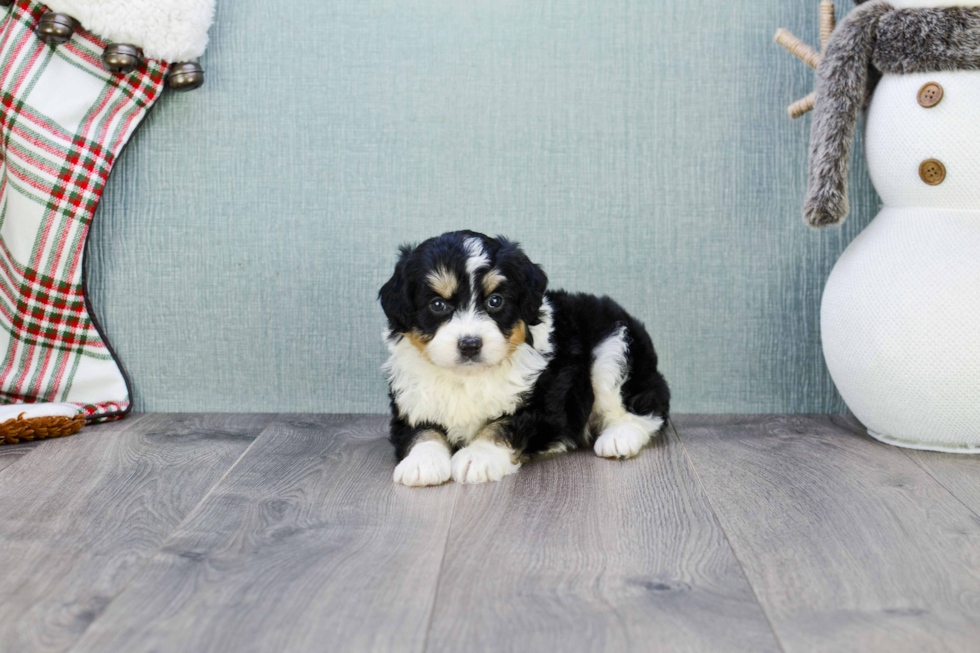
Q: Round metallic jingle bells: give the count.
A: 3